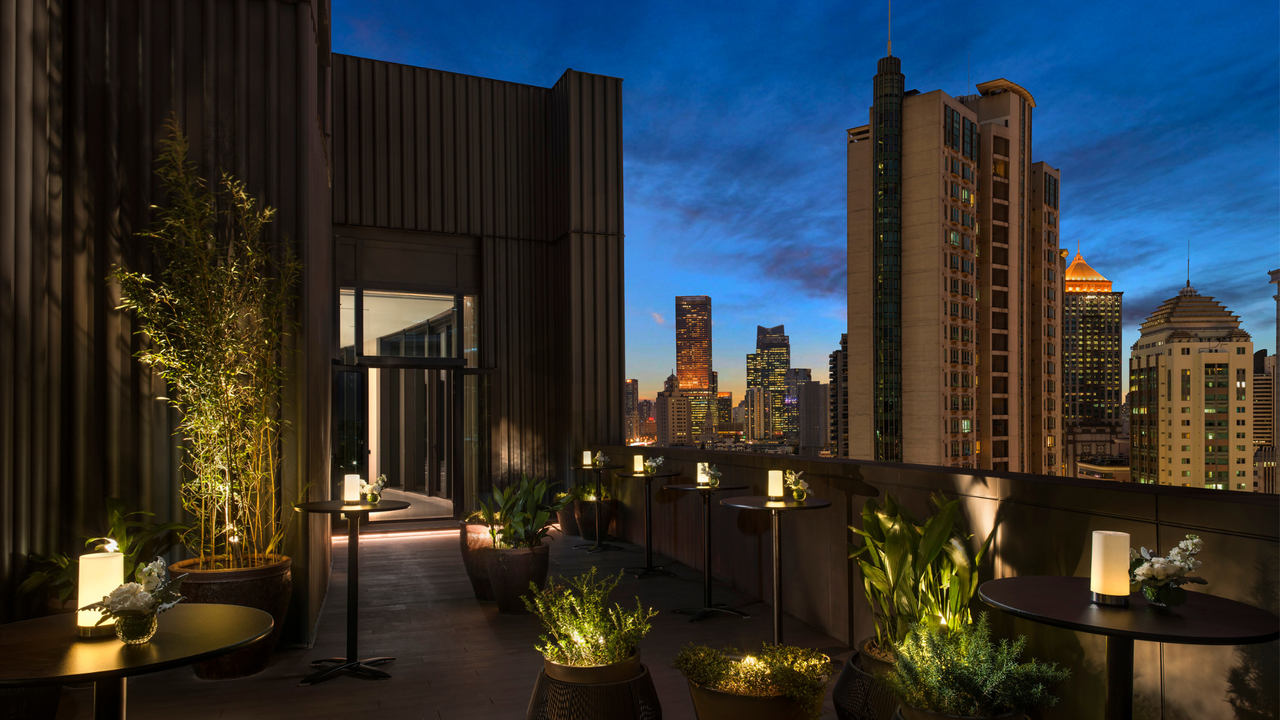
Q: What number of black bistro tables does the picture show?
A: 7